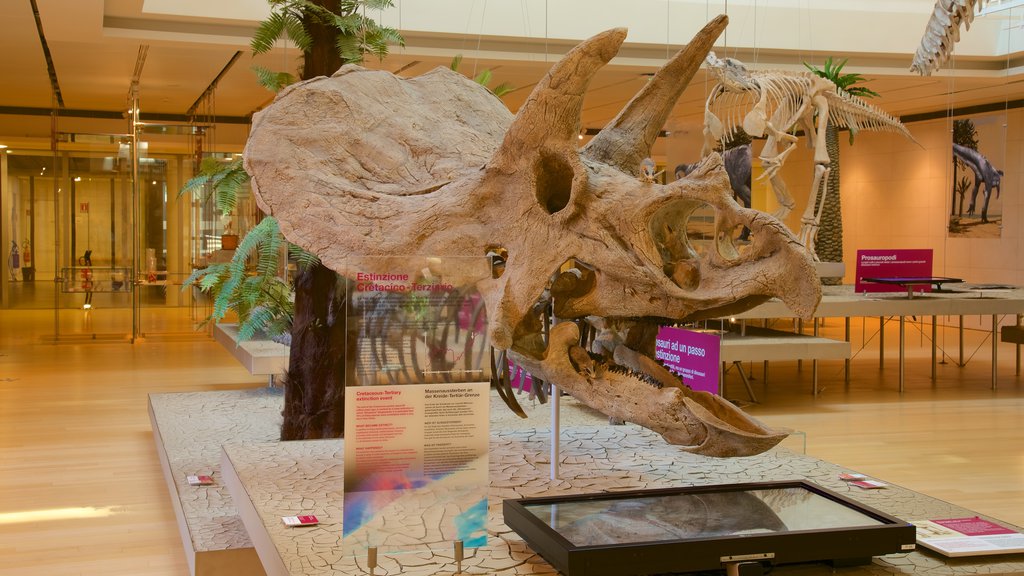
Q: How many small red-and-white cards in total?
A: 4